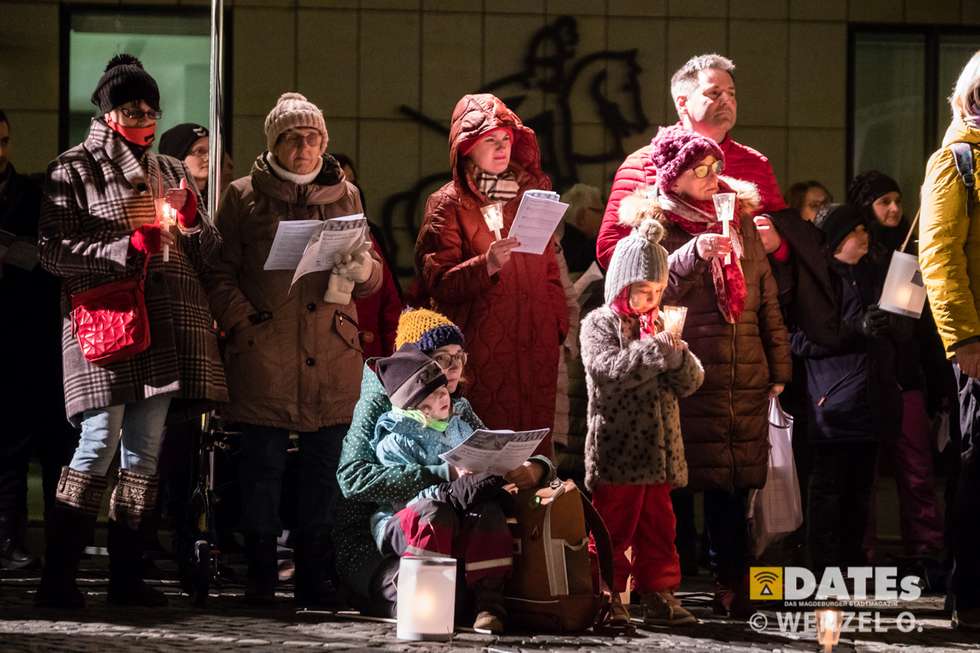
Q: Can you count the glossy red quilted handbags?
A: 1